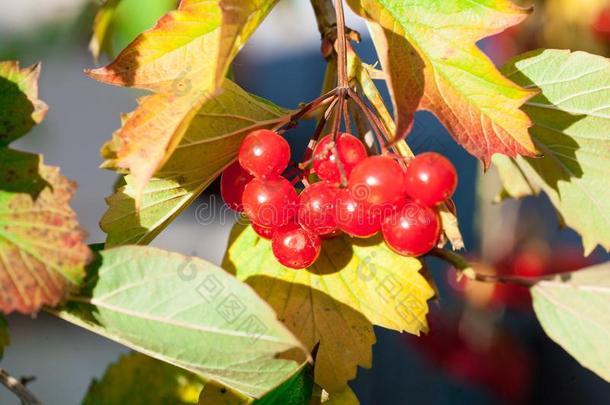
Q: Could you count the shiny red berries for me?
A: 11